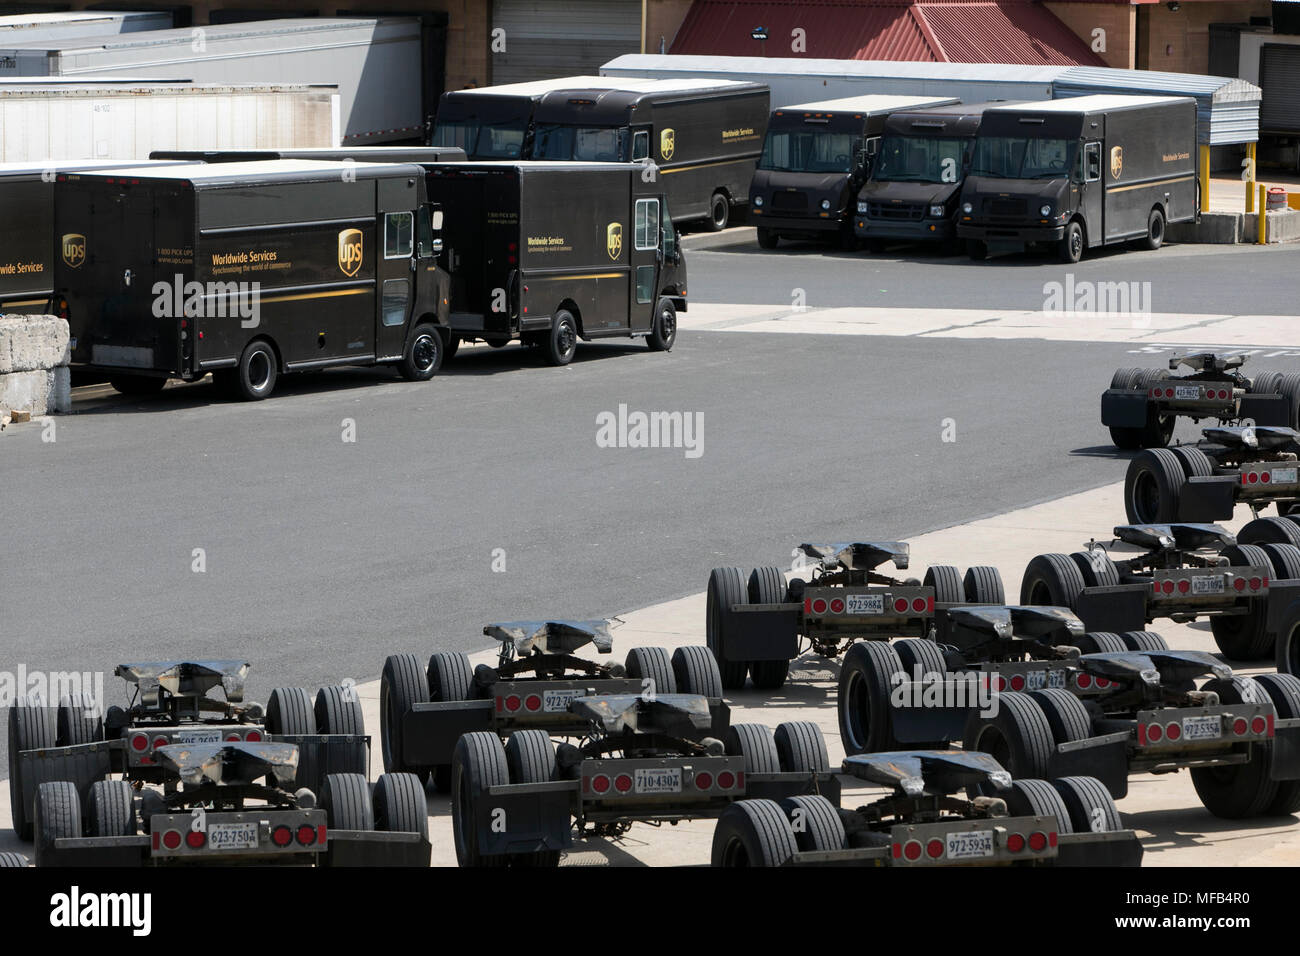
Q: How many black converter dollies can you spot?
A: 11